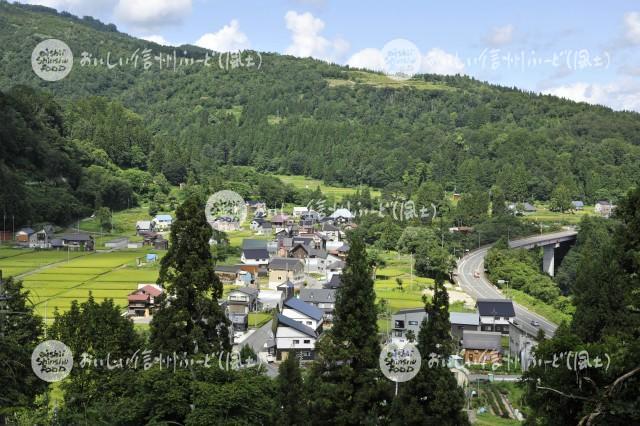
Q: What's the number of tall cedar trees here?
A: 3